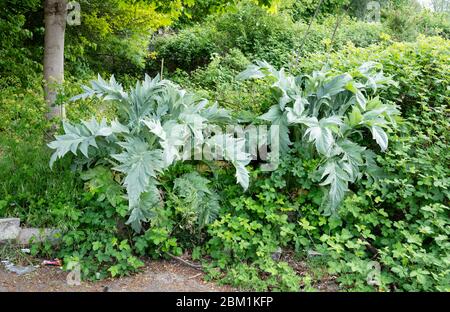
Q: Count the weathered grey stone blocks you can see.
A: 2